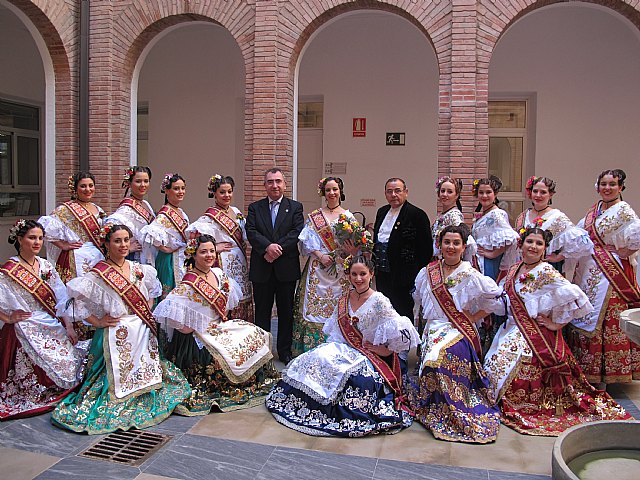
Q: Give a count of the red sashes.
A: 13